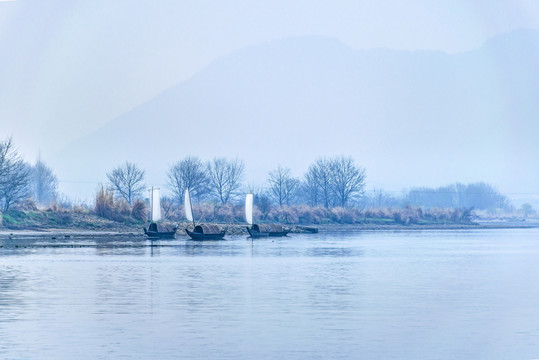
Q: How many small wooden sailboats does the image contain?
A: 3